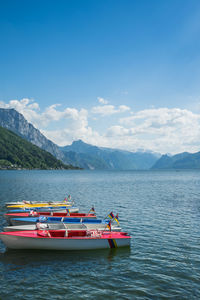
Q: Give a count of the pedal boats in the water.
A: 7